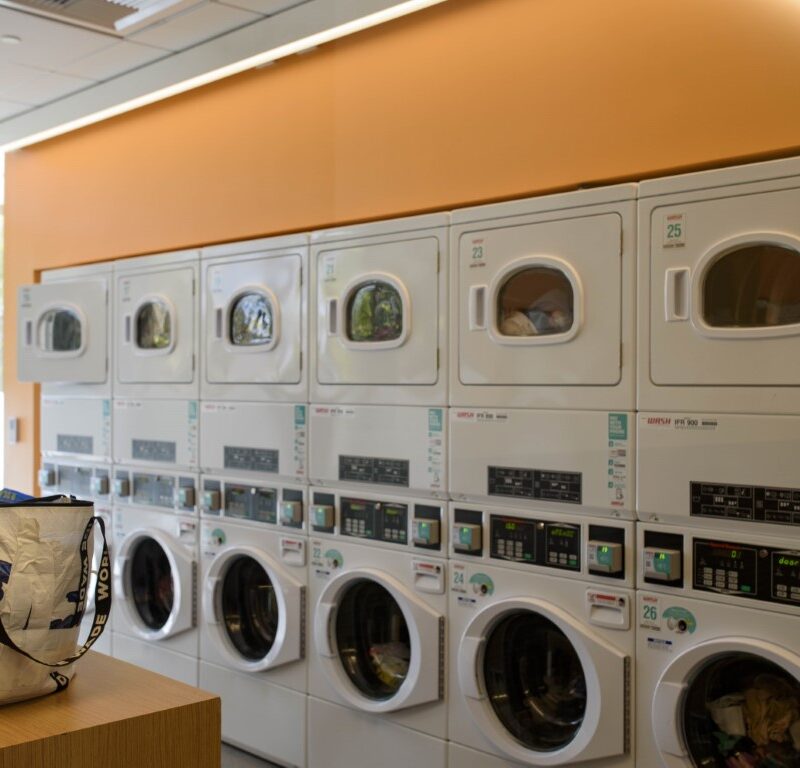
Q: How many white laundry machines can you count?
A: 12